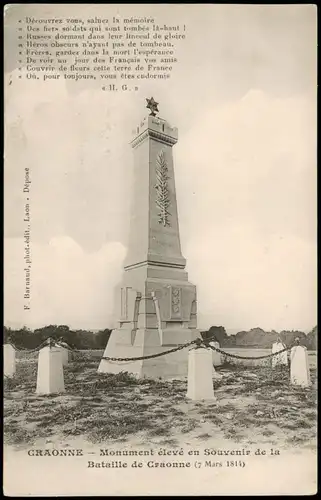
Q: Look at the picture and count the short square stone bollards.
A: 7